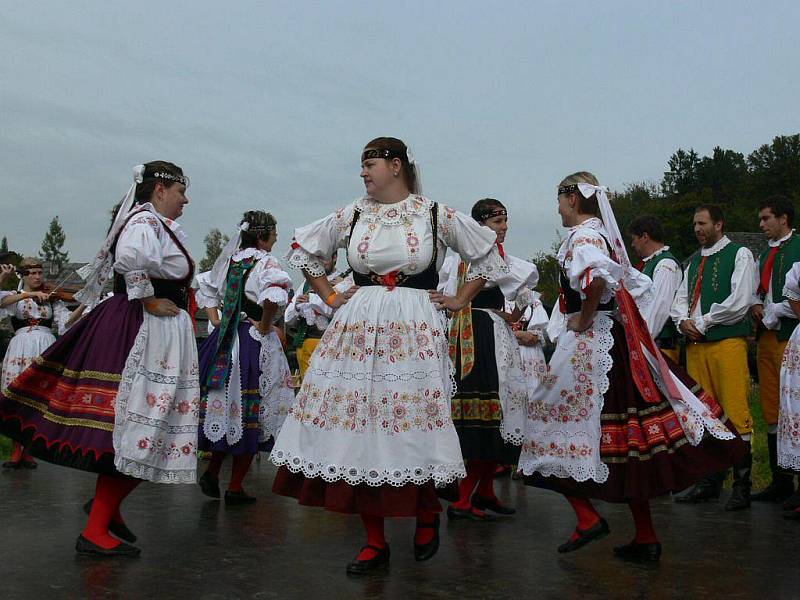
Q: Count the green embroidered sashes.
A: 1